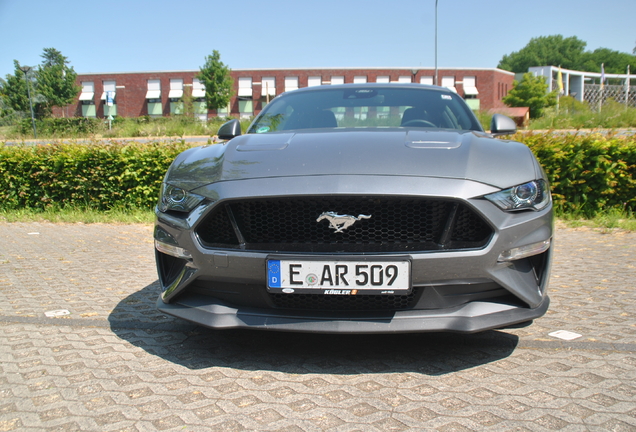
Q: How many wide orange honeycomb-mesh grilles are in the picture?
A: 0